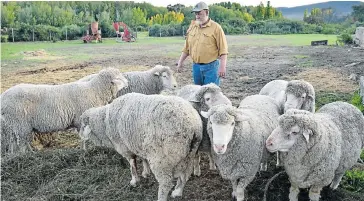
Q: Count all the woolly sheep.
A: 7